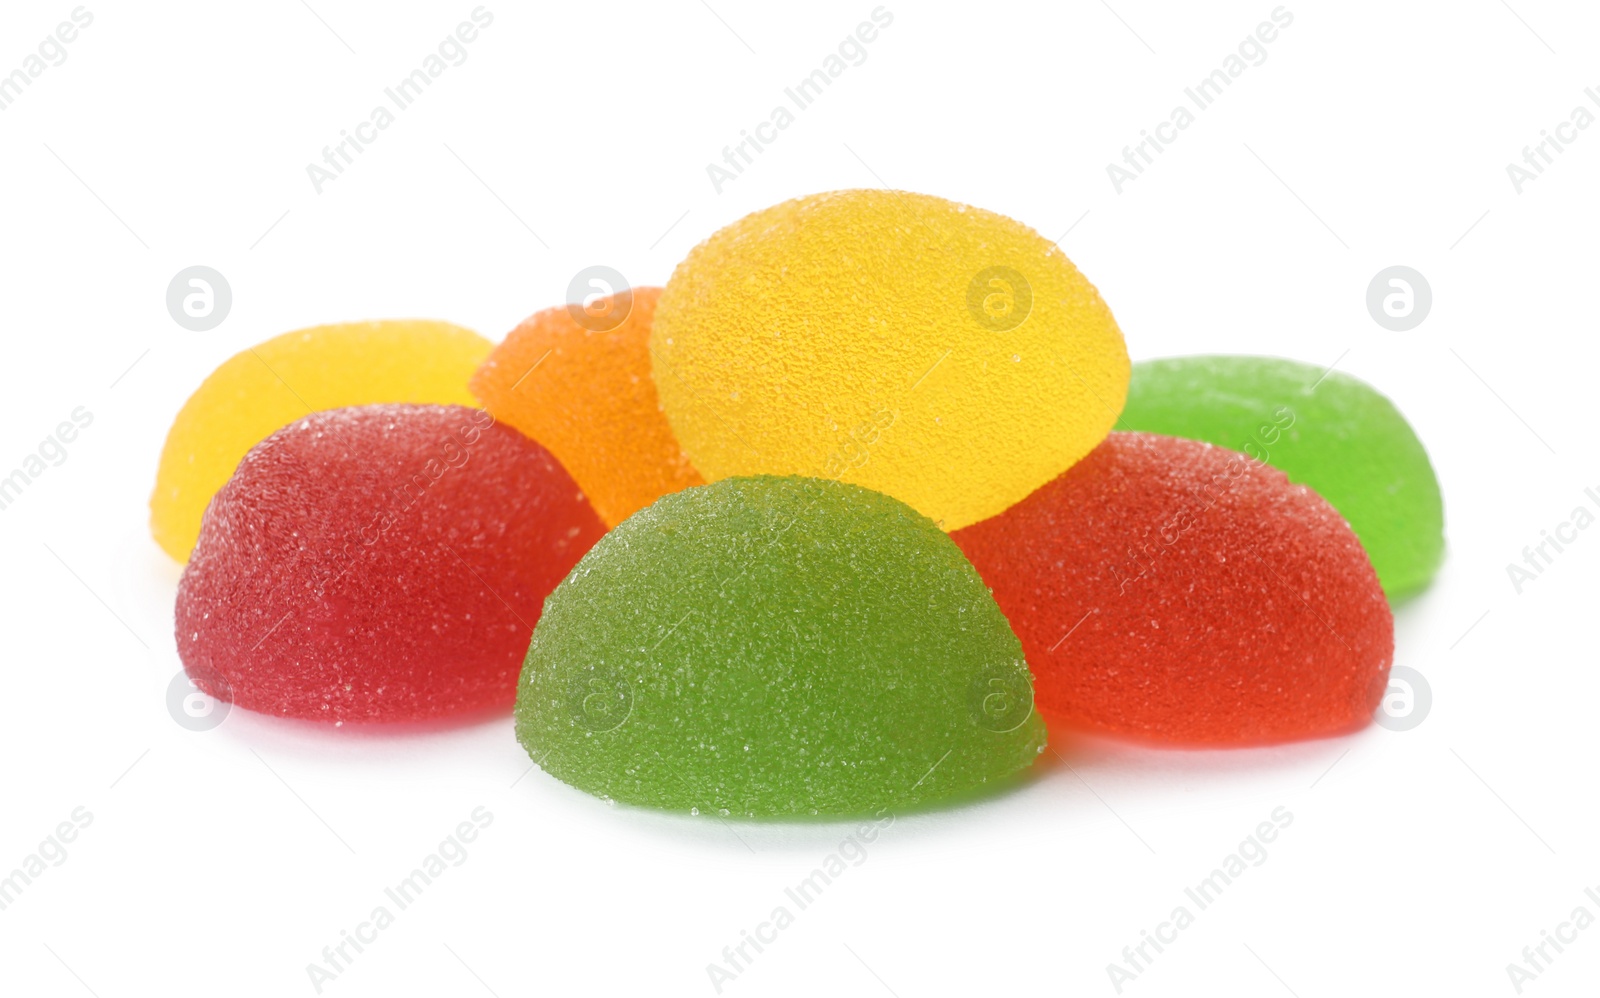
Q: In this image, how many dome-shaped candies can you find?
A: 7